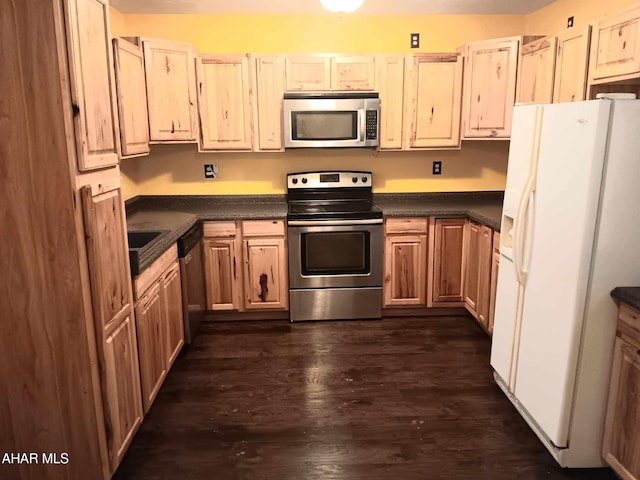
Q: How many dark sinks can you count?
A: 1